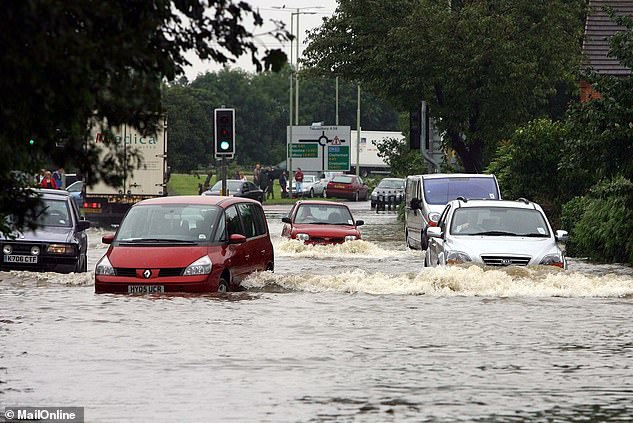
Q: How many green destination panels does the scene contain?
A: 2